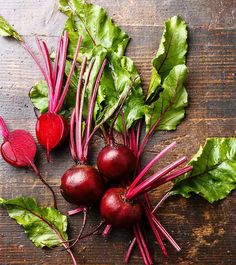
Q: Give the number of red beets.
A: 5